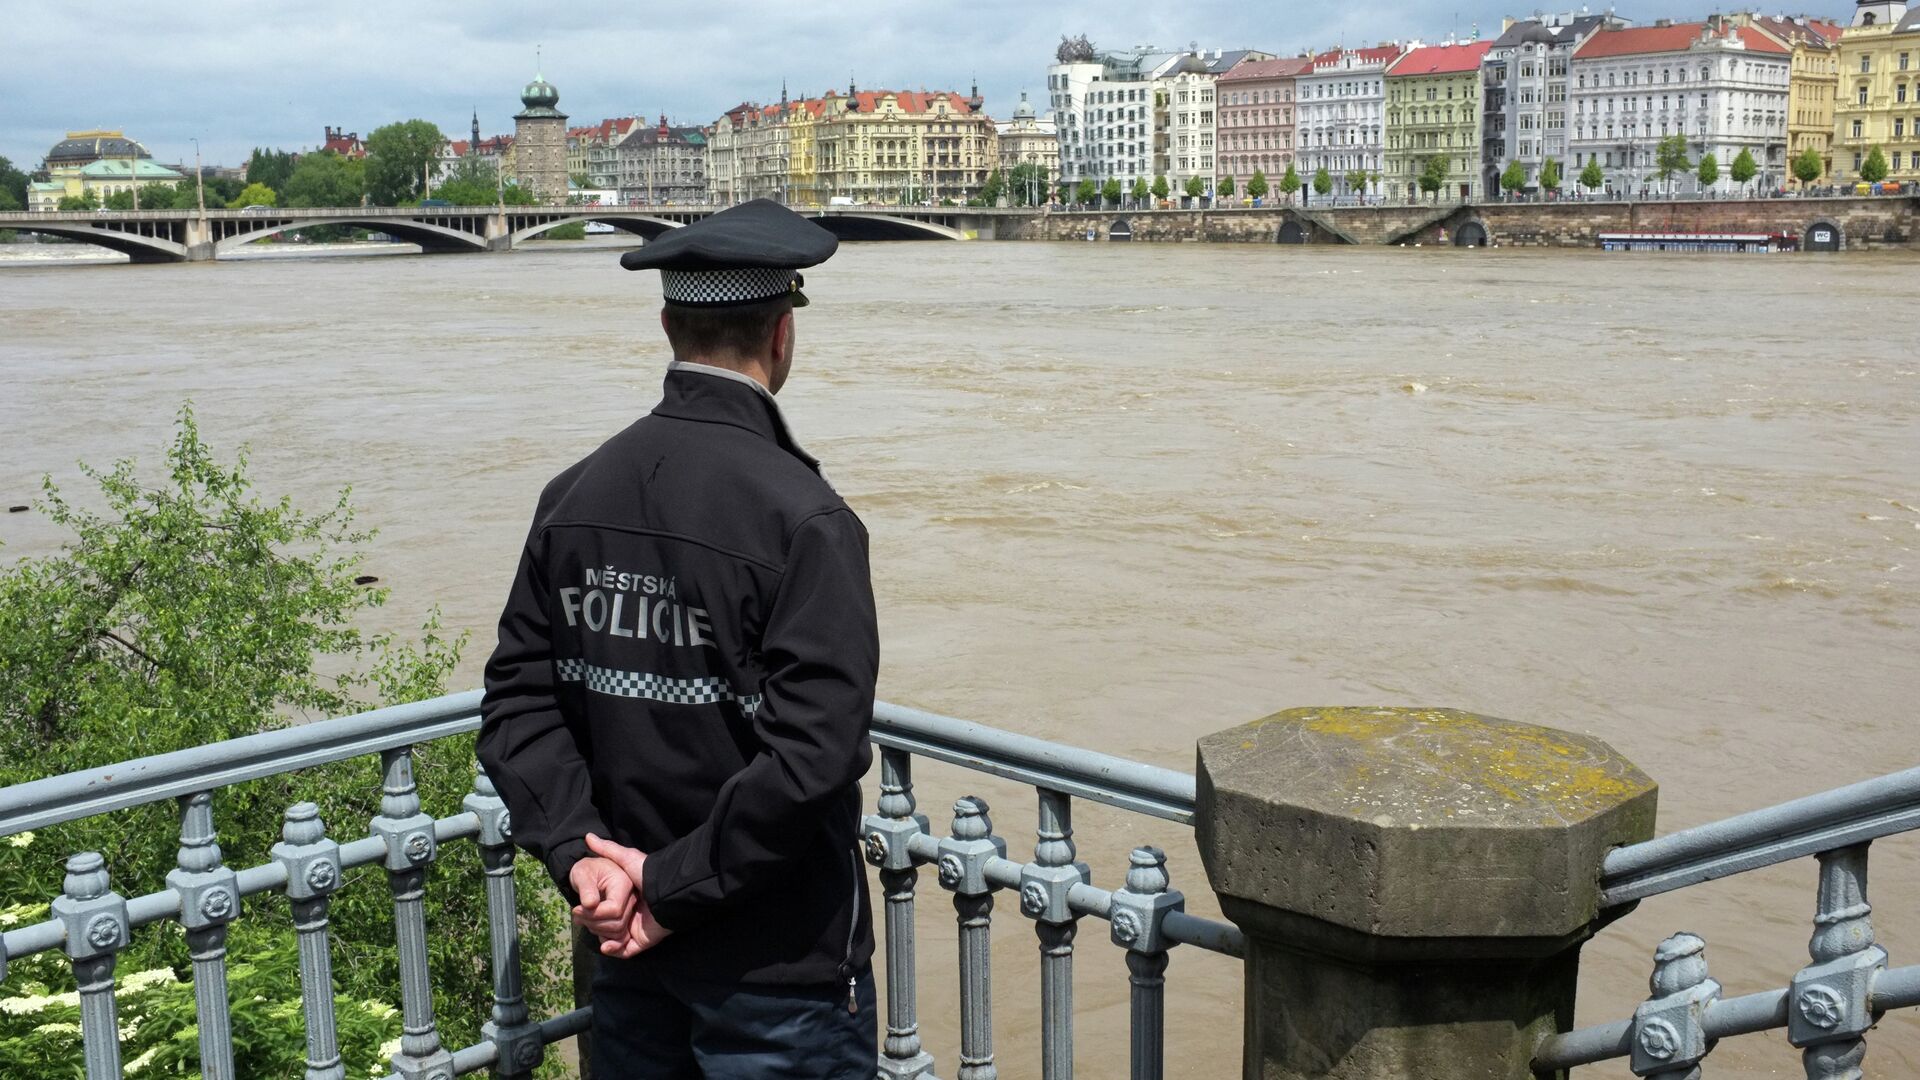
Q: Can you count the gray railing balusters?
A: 11